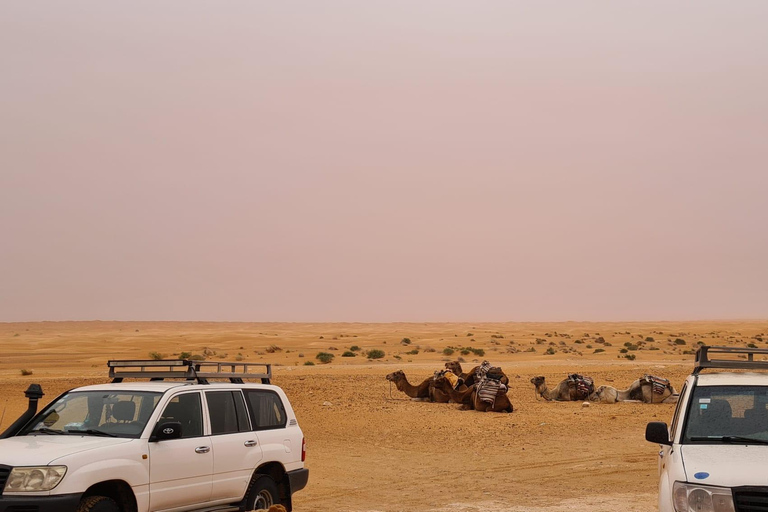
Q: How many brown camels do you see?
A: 3